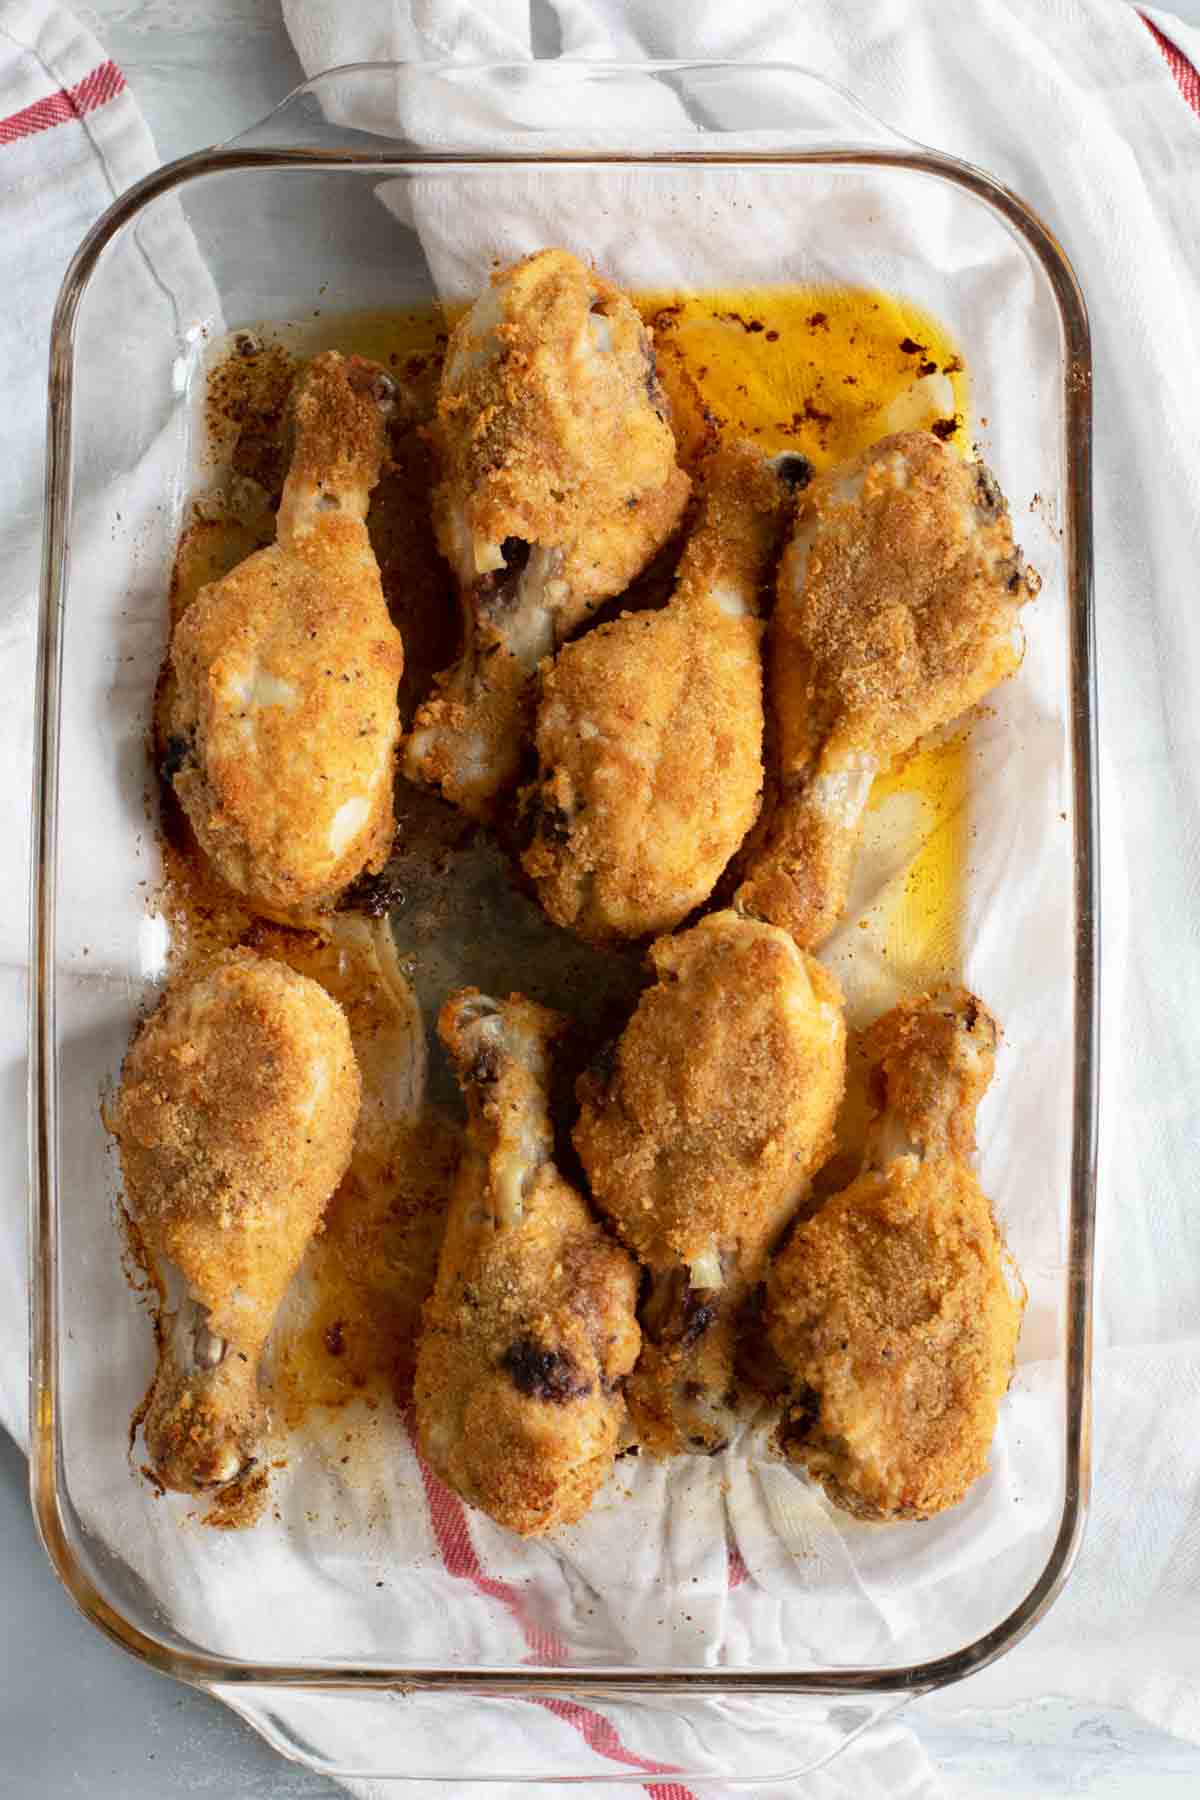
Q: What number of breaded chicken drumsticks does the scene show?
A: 8